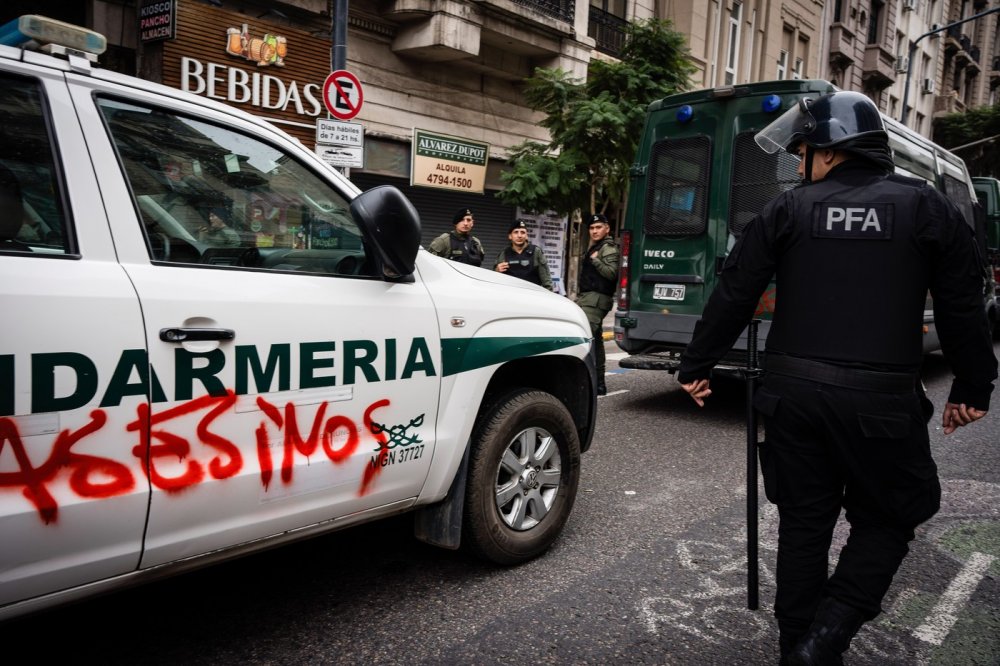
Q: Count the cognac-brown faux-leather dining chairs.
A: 0